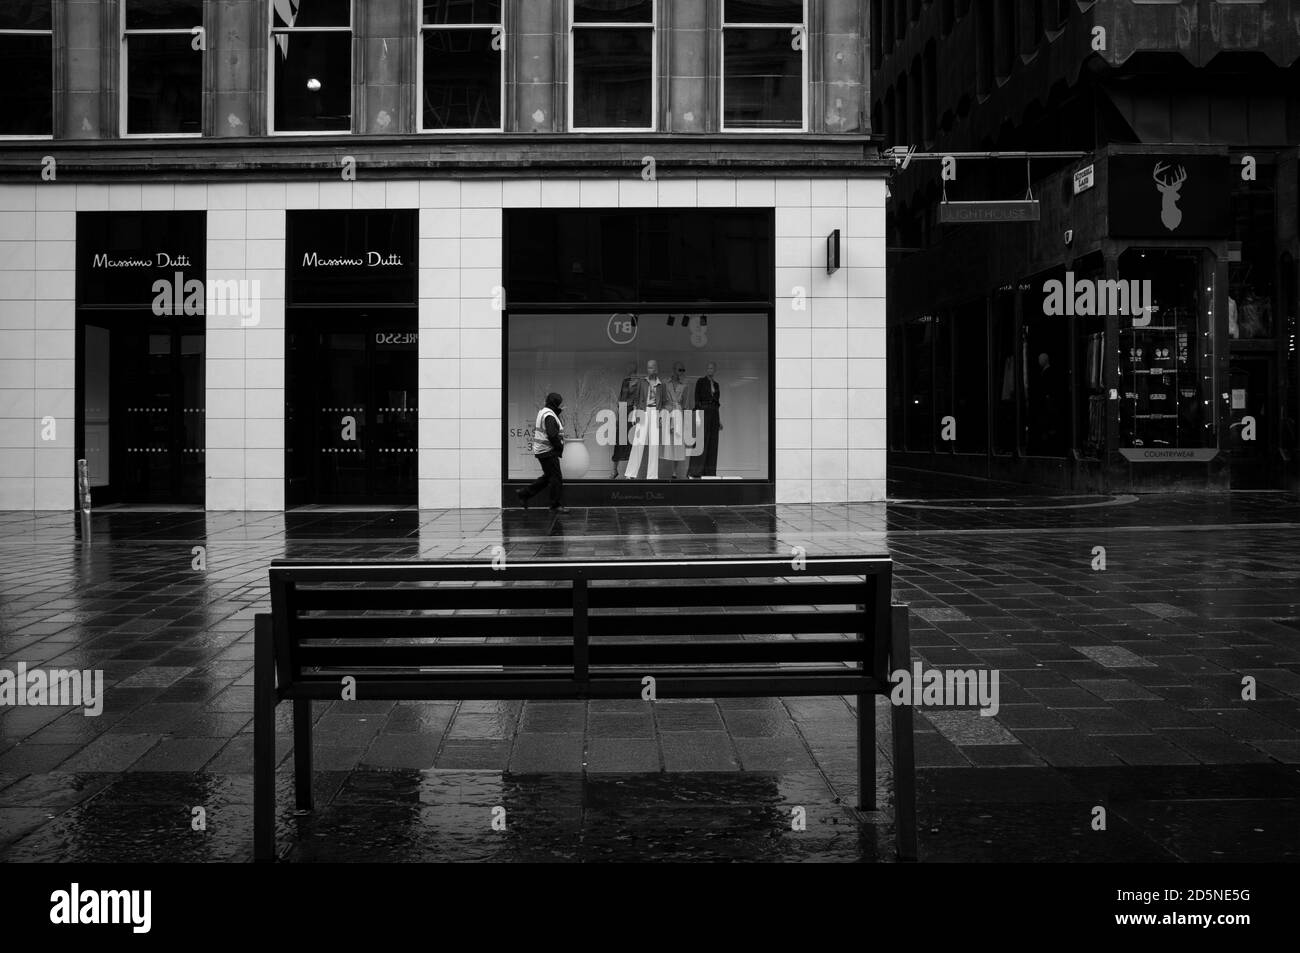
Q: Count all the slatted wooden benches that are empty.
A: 1